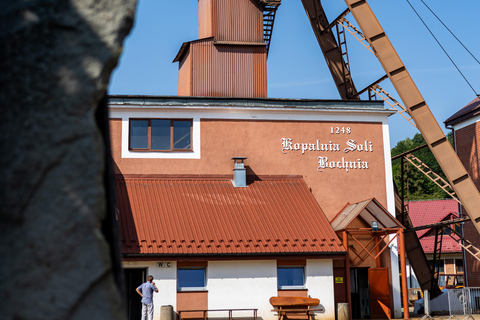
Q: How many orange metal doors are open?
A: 1